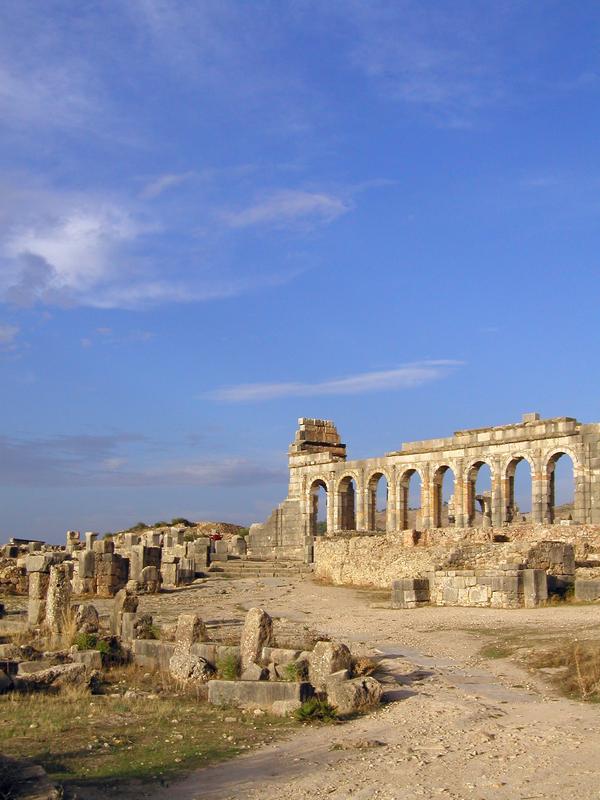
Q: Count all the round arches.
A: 8